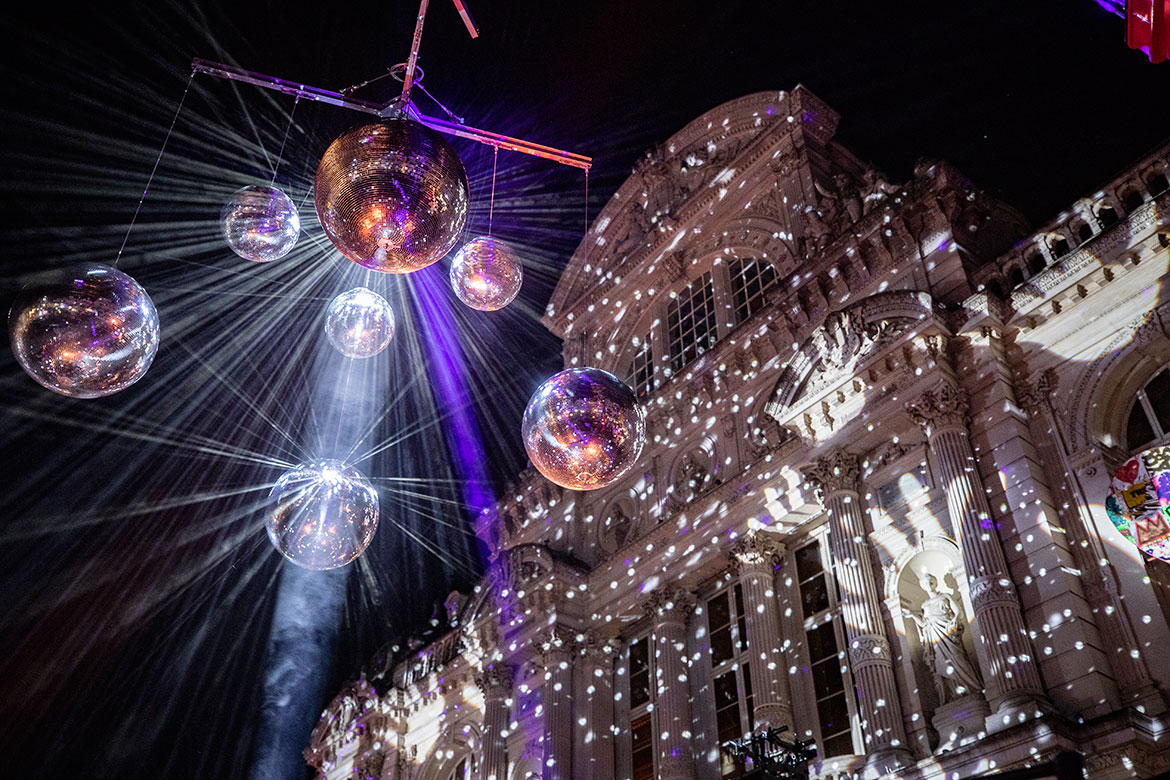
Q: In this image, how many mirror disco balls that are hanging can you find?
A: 7